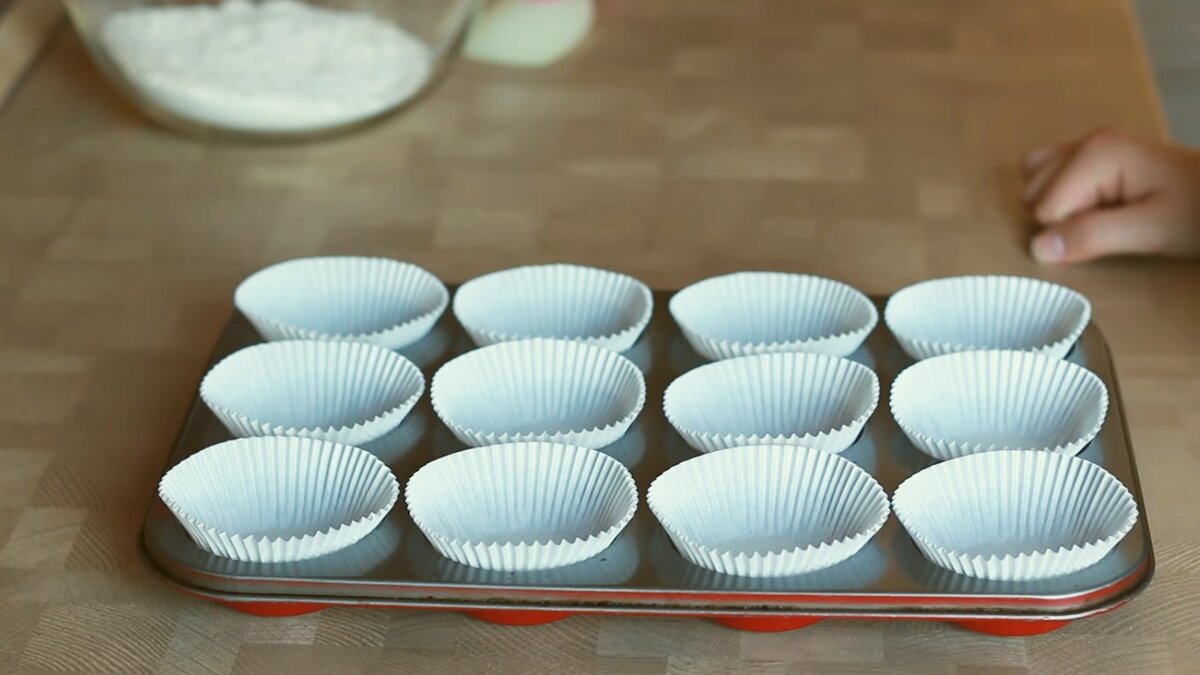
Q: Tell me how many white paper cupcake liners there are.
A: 12